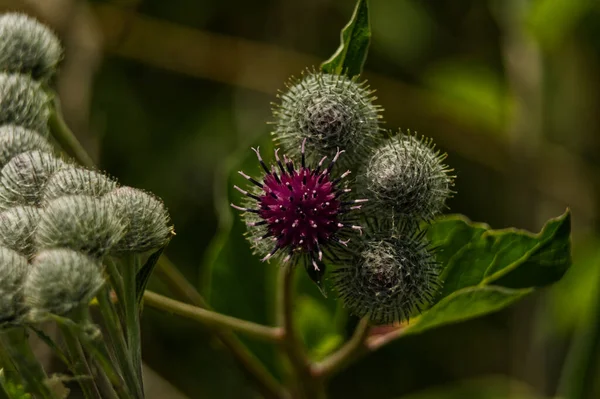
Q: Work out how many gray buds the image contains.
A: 13